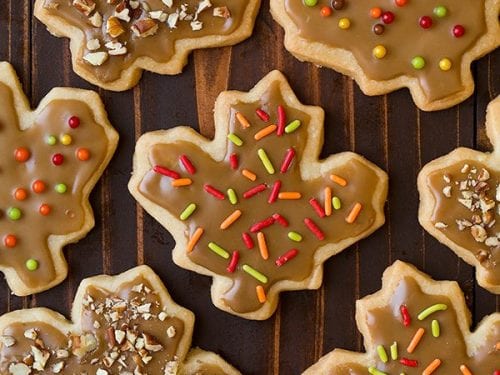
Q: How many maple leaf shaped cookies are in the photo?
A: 7